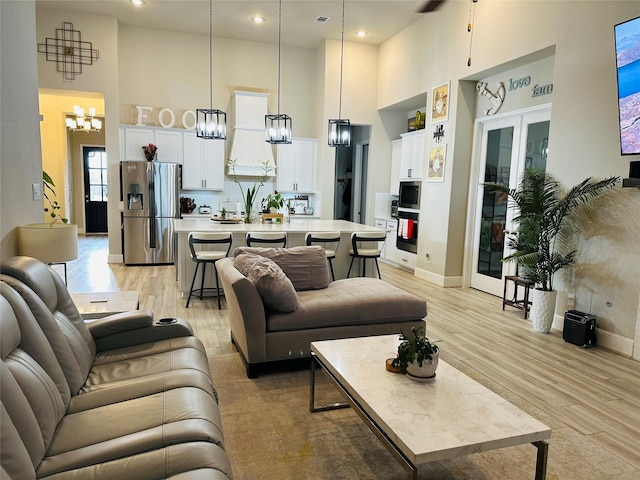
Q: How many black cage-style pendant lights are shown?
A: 3